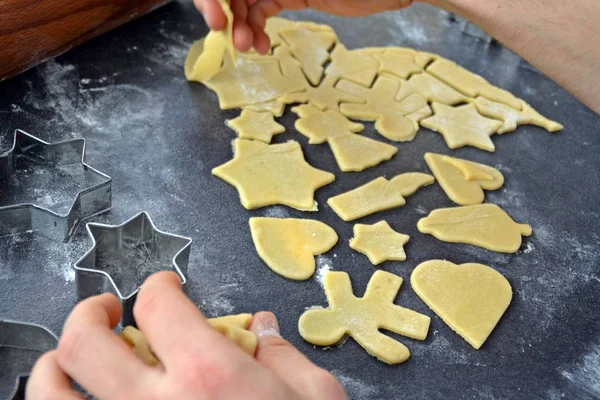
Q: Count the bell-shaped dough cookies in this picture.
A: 1